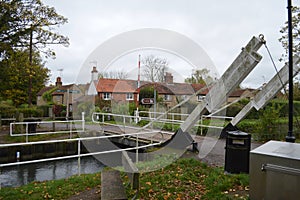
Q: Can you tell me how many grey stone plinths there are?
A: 2